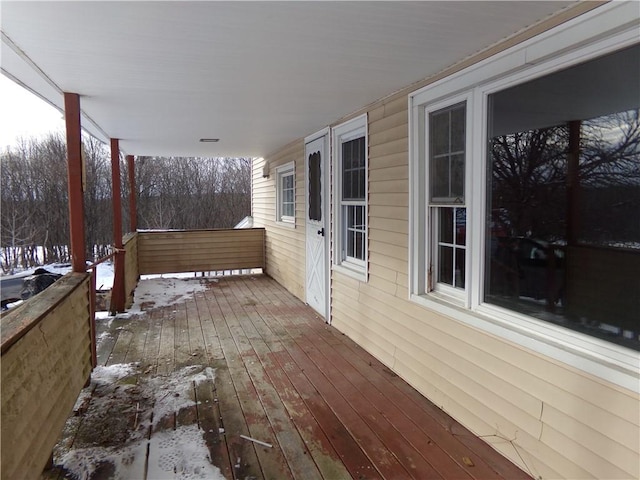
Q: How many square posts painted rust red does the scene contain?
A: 3